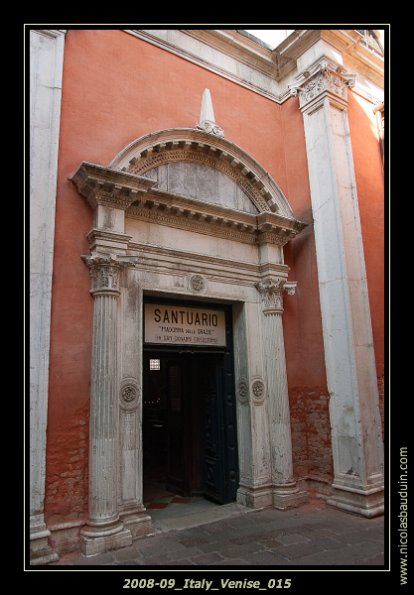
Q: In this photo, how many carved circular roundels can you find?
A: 4